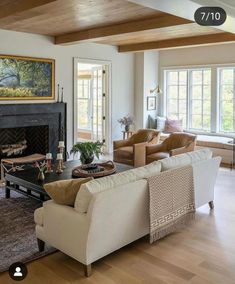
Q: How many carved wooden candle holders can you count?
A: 3